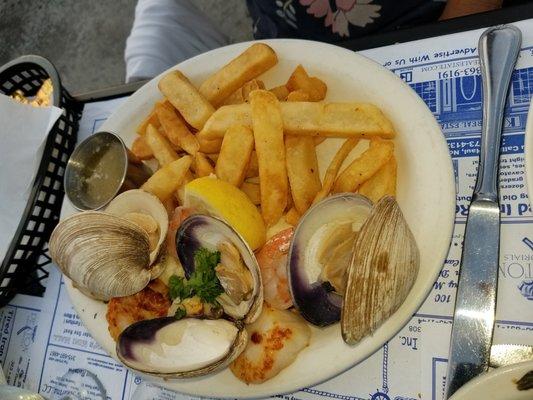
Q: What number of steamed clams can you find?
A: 3